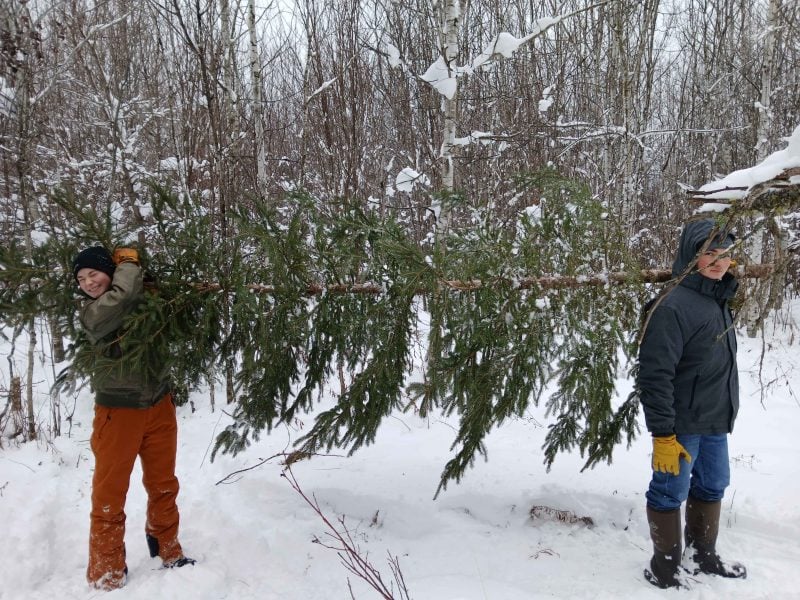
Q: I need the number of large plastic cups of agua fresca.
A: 0